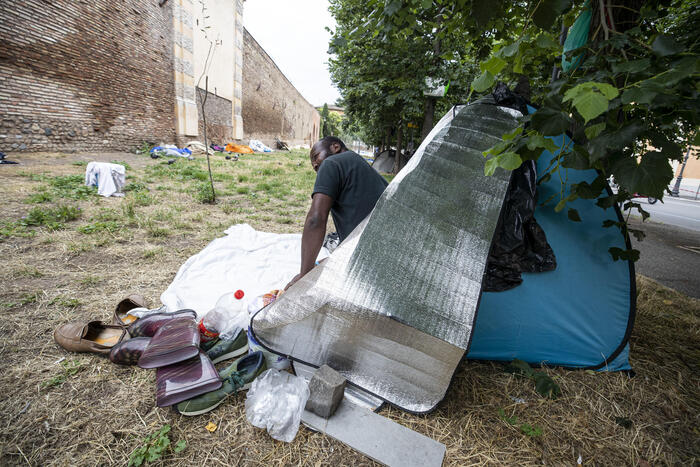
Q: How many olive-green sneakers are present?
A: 2